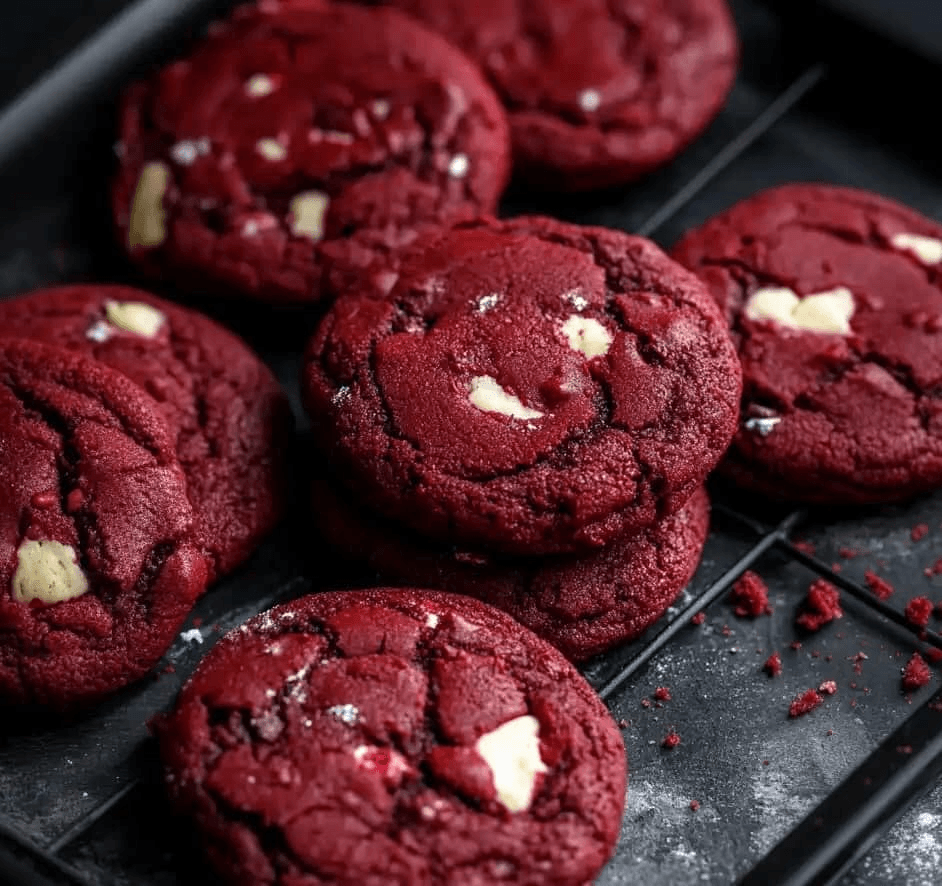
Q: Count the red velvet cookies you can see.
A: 8